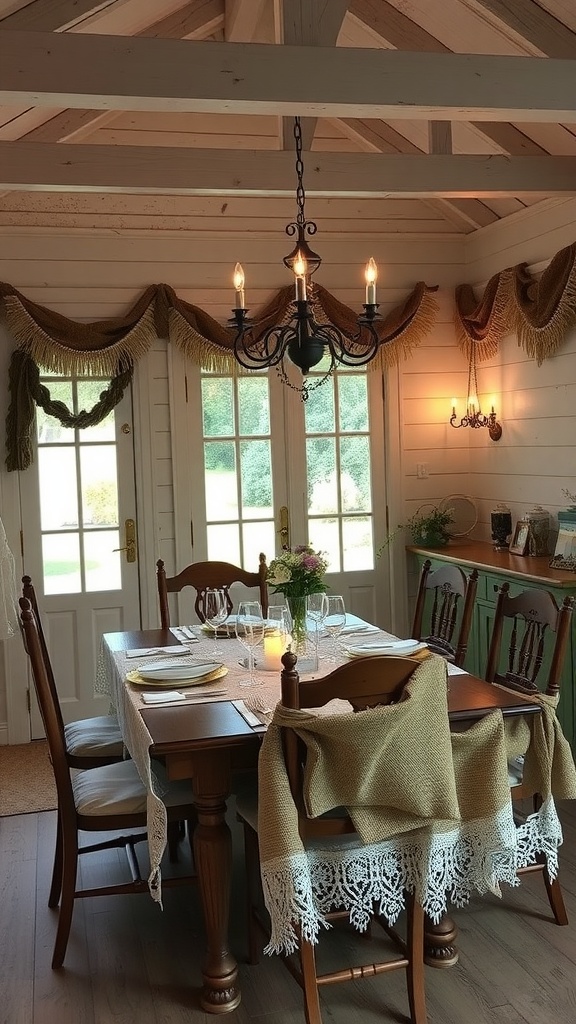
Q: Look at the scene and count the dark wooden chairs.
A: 6